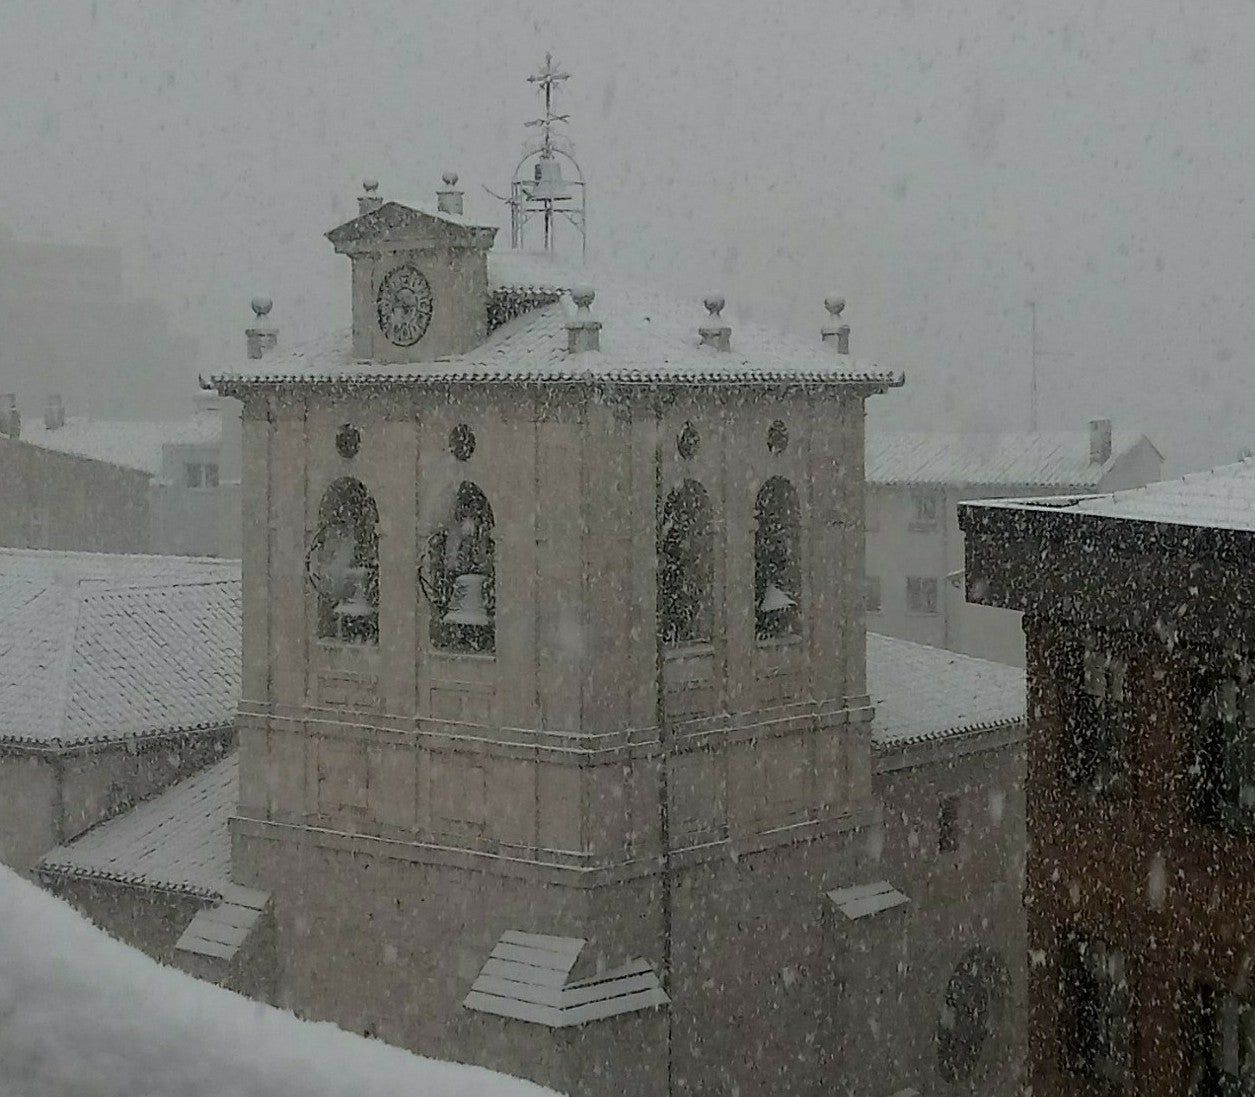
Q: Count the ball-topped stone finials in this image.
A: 6